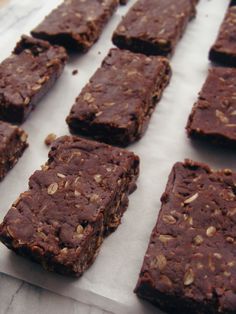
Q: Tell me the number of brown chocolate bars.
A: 9